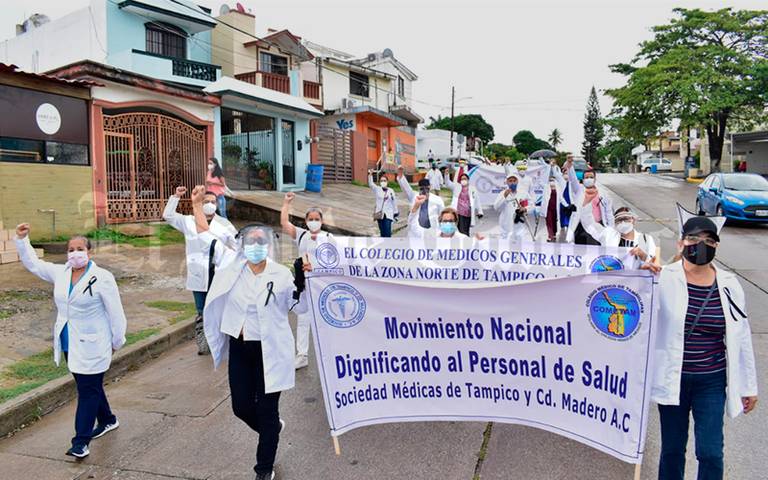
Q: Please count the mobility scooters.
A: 0